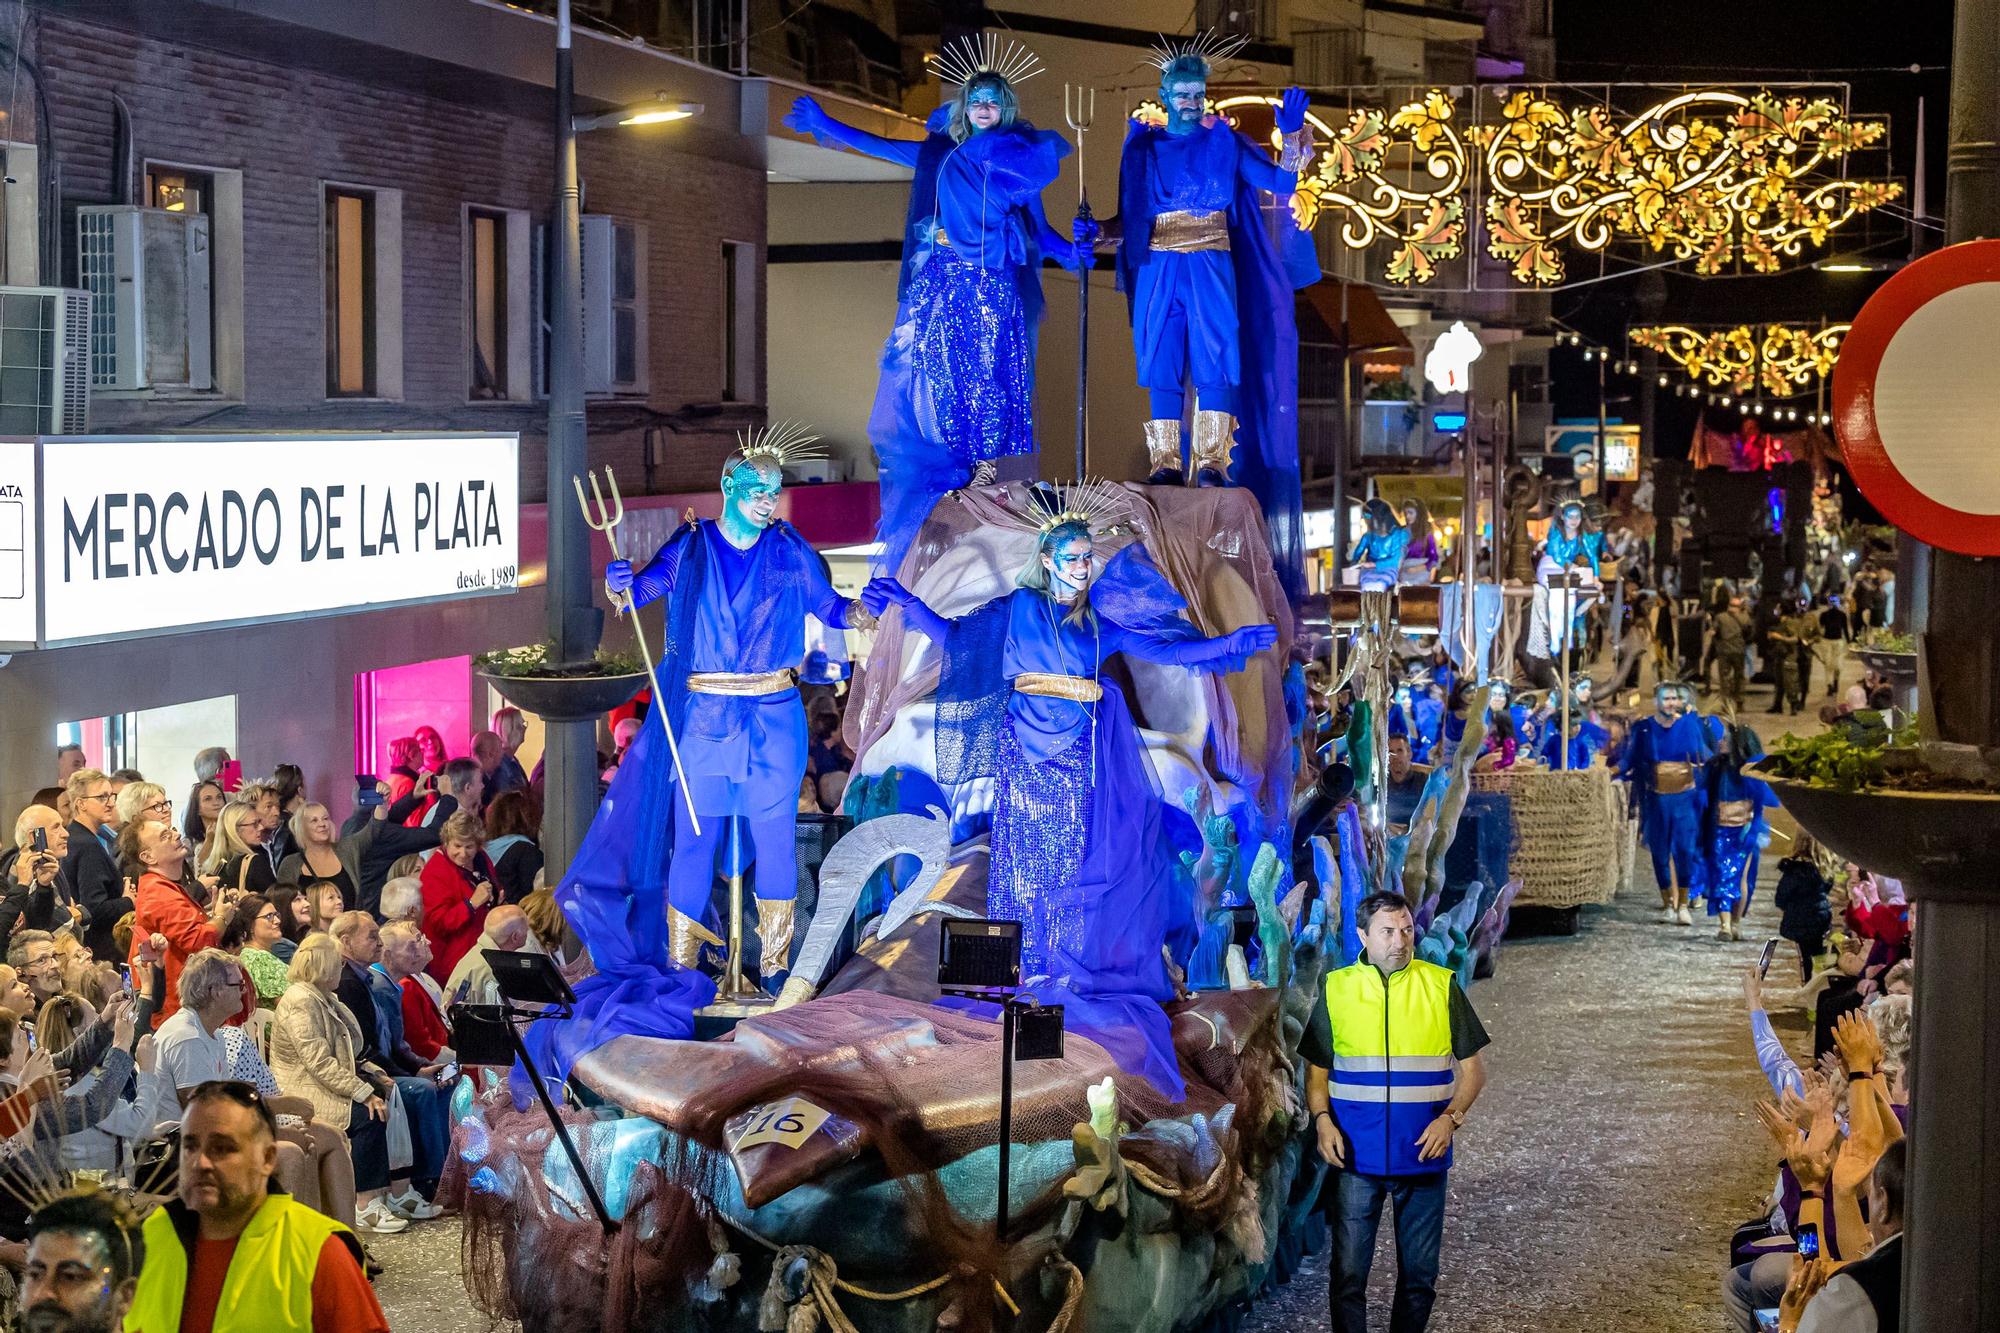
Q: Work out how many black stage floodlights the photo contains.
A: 4